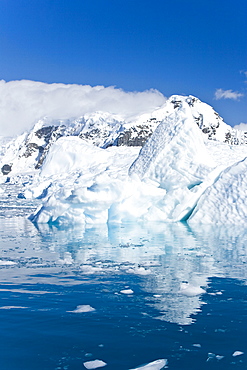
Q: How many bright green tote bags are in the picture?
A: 0